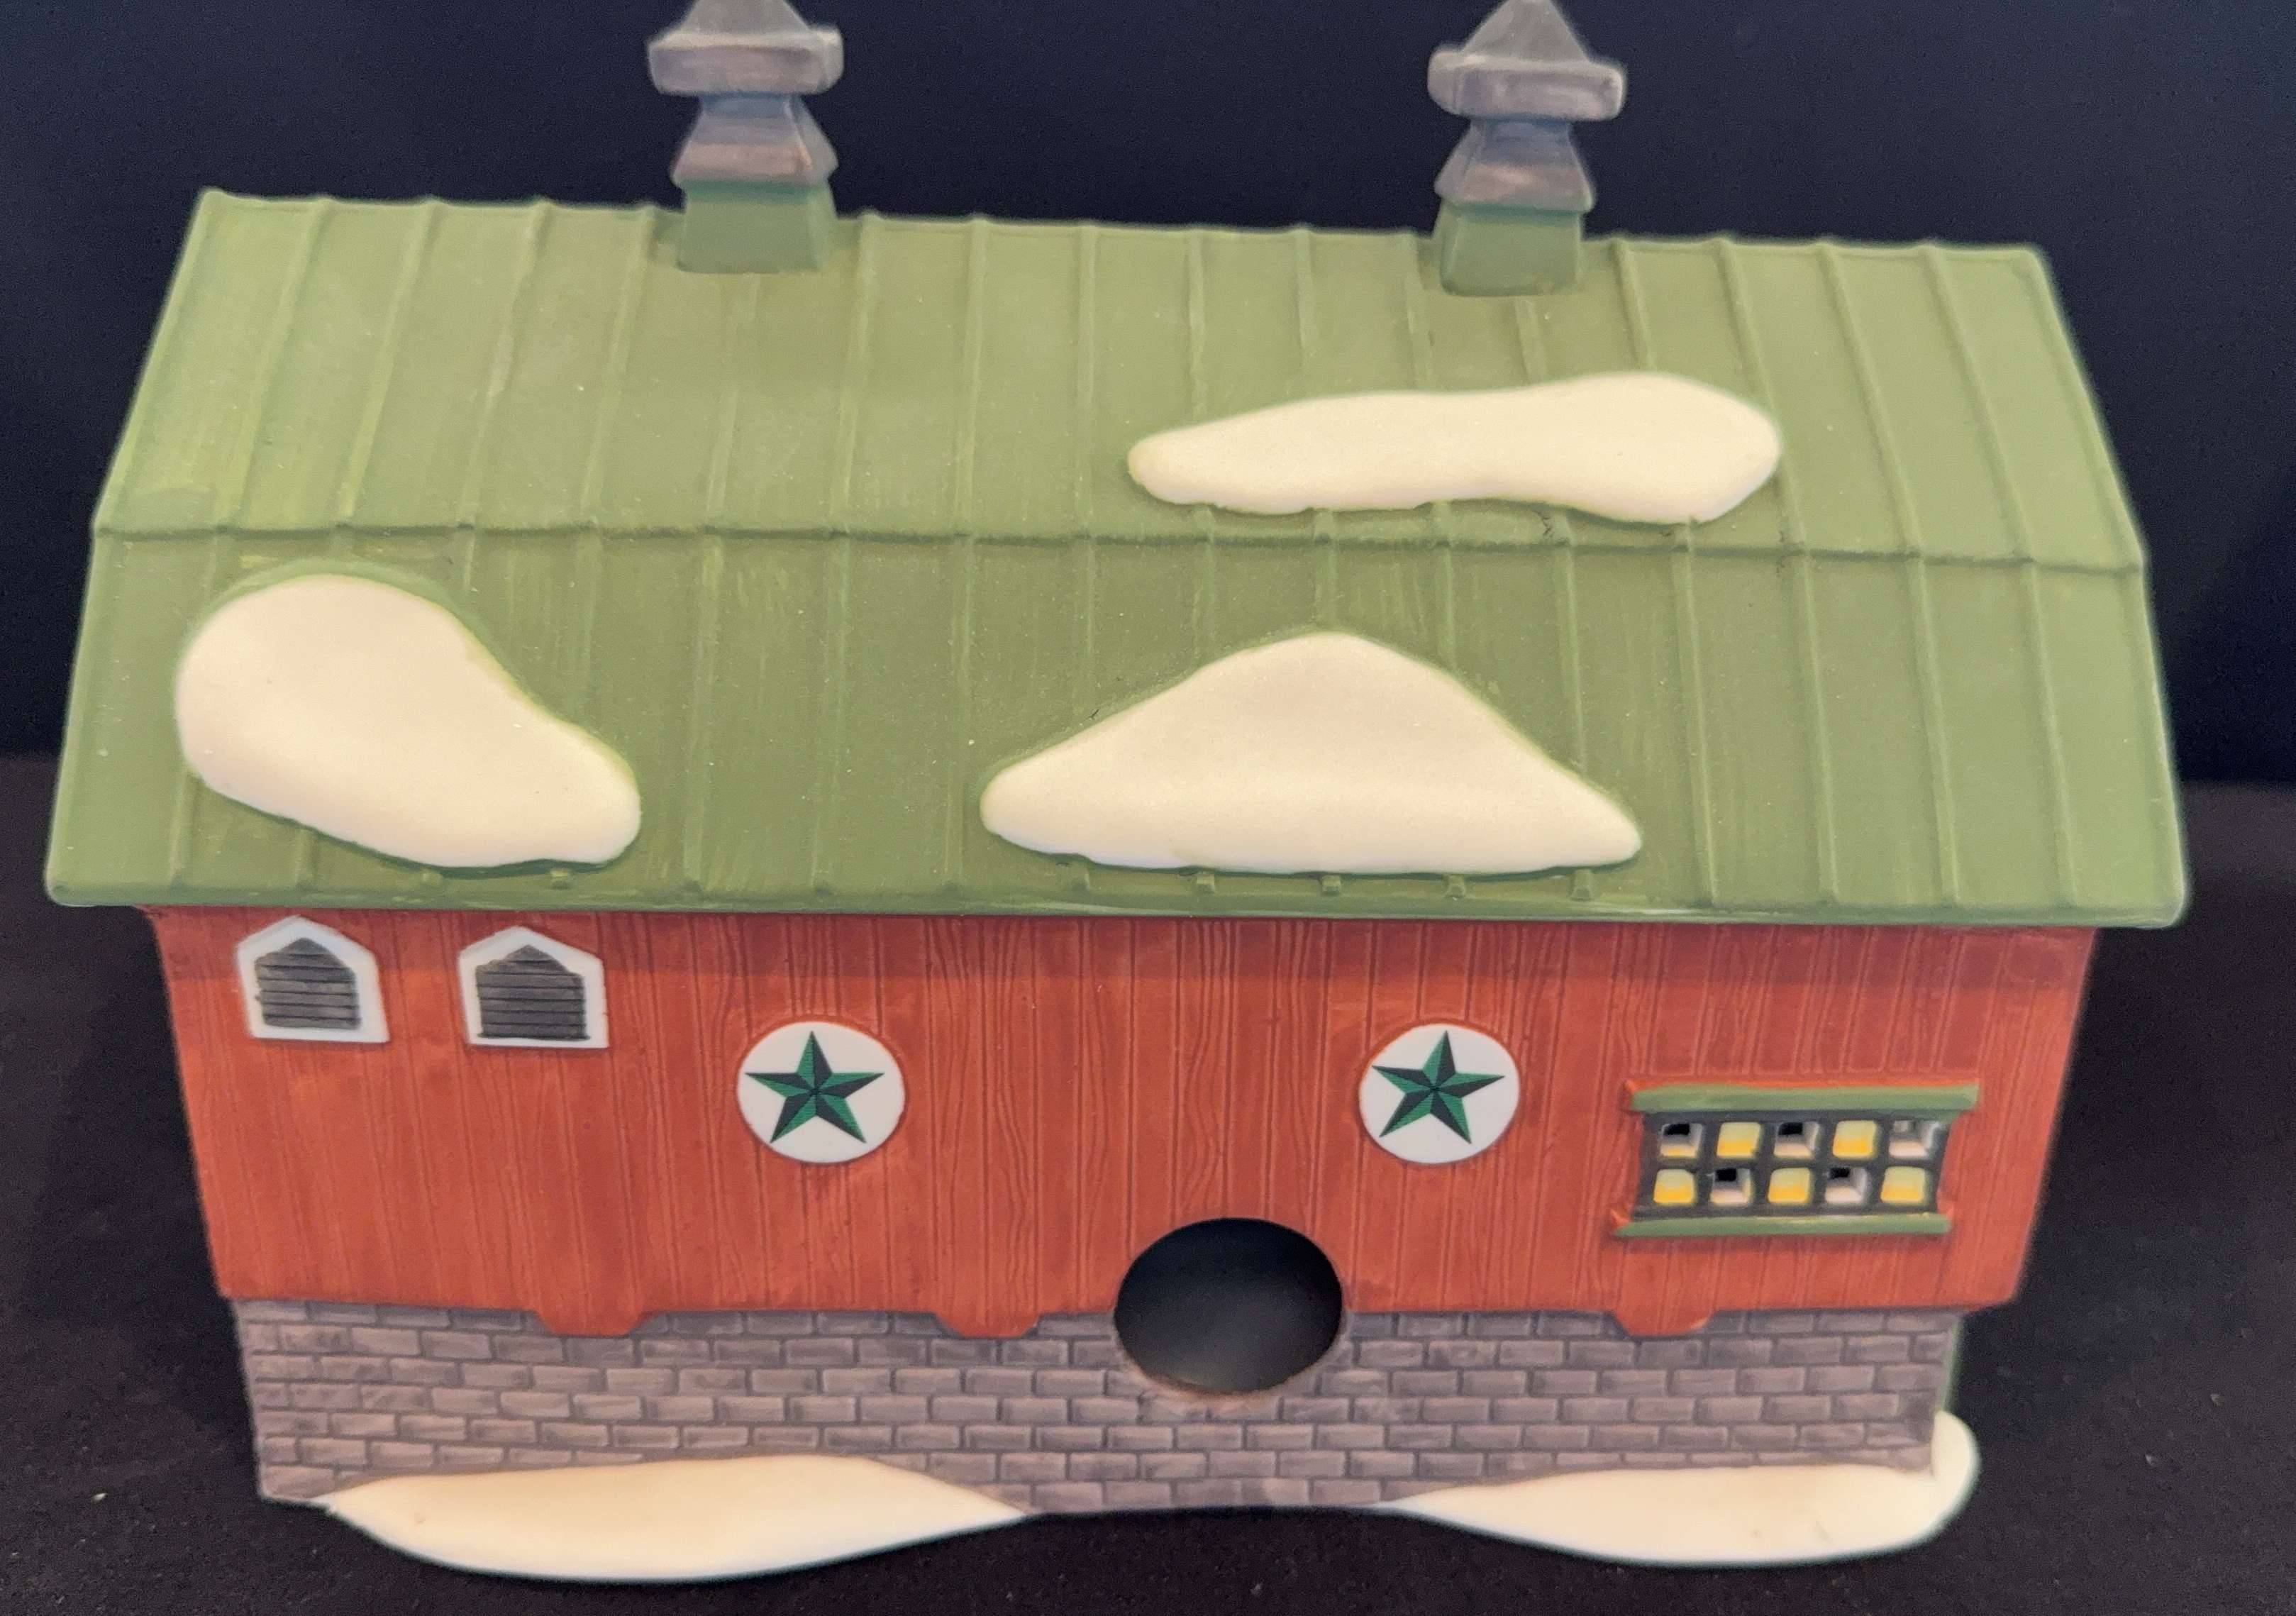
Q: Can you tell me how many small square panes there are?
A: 10